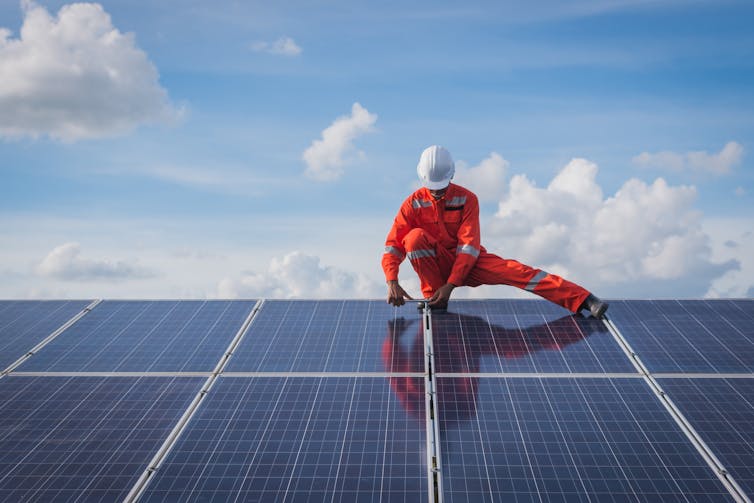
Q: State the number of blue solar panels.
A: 9